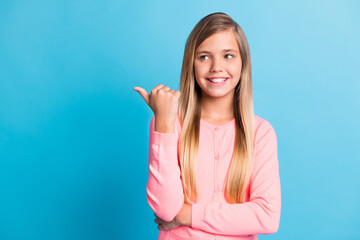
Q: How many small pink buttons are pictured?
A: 3